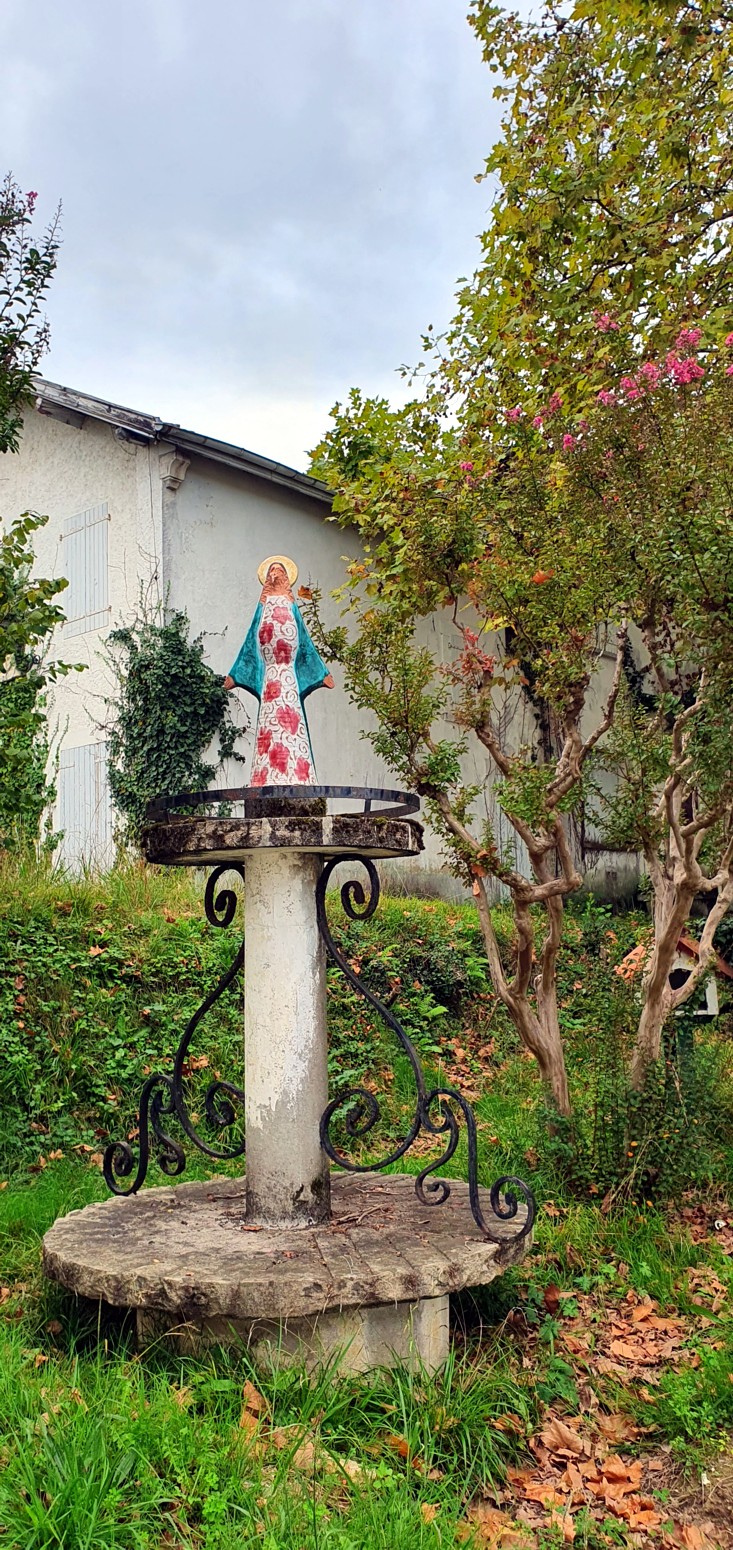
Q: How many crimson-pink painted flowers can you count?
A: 9